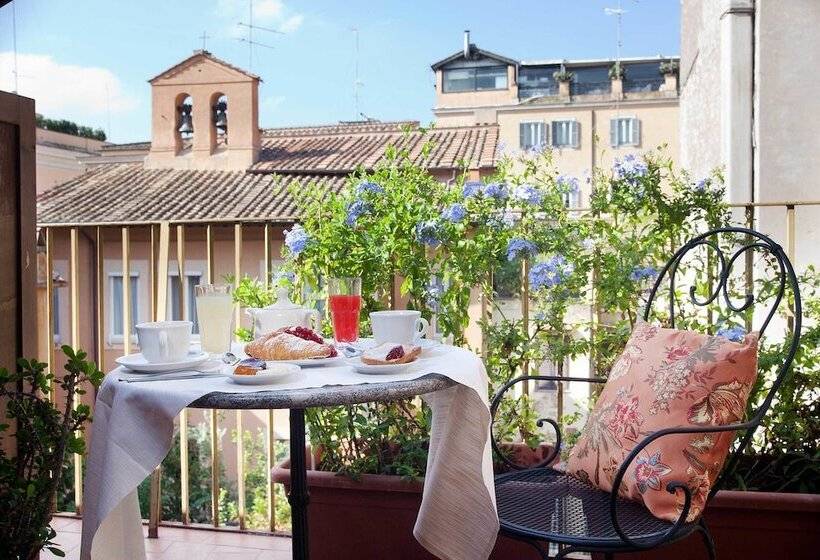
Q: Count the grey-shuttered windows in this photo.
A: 3